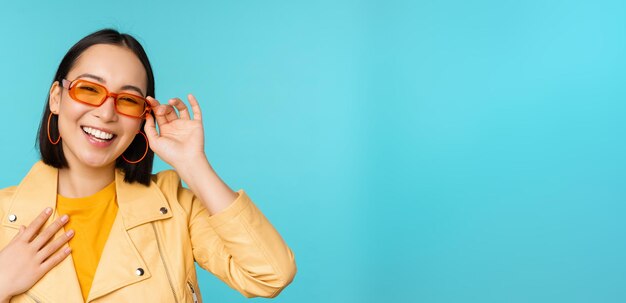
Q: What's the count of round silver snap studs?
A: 3